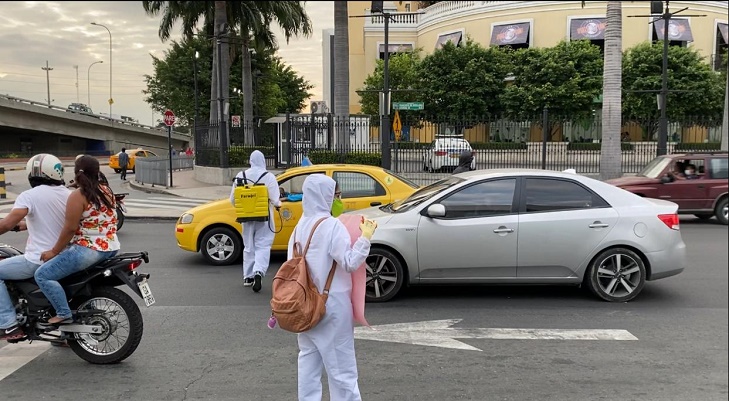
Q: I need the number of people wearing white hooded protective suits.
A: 2